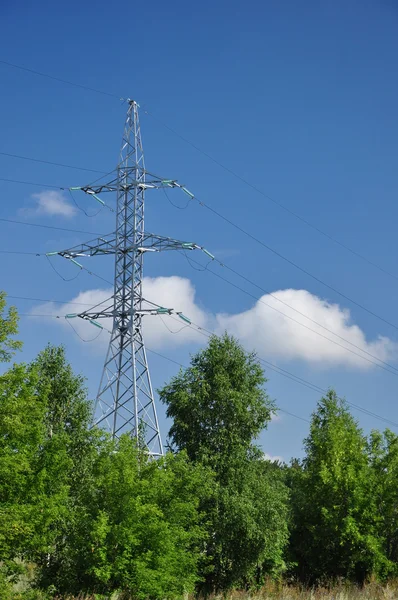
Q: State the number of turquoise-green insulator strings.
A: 12